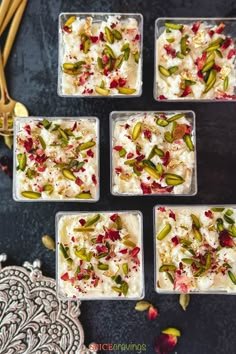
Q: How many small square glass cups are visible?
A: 6